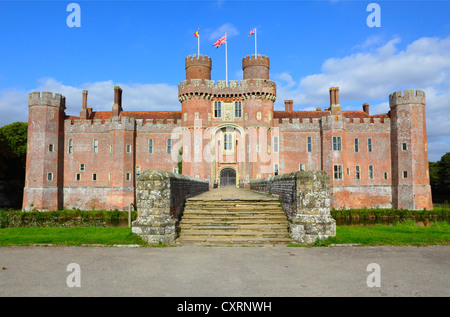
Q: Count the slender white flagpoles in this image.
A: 3